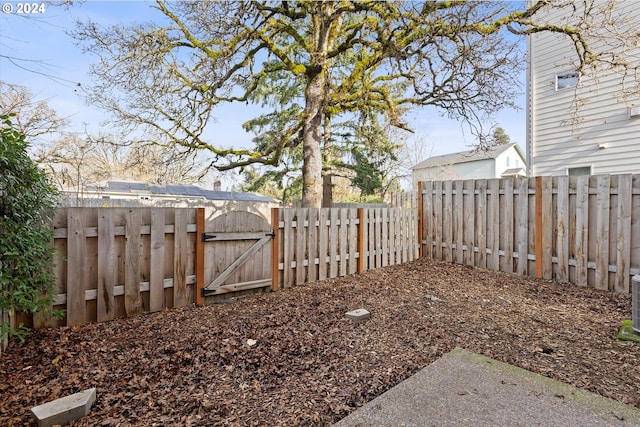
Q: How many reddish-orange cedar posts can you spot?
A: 5